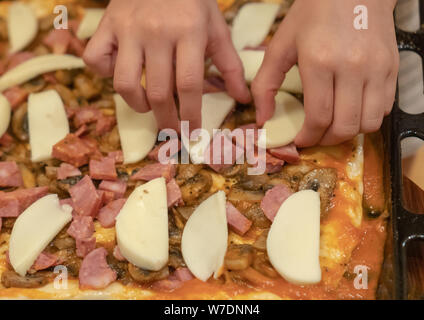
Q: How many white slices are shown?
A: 14